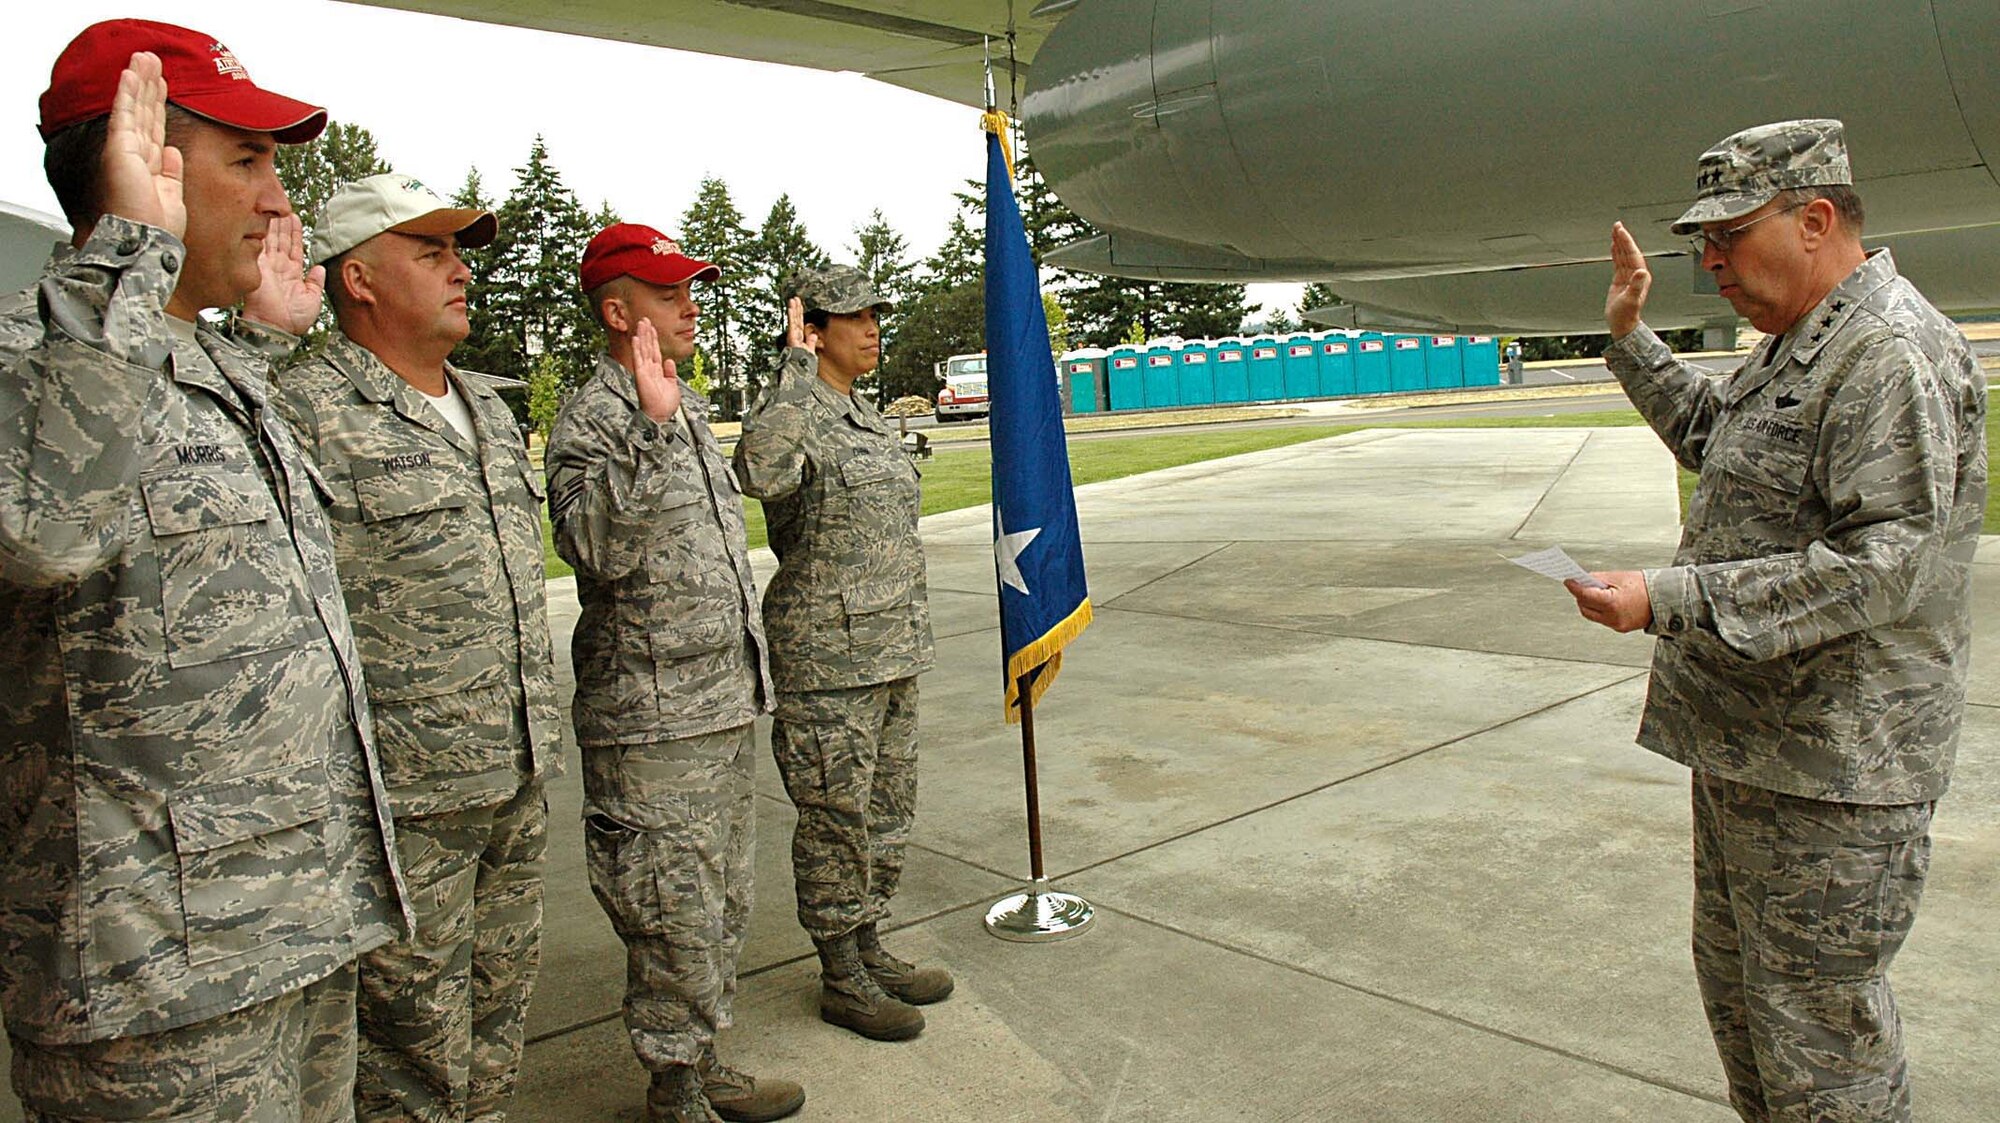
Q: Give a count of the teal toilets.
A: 11